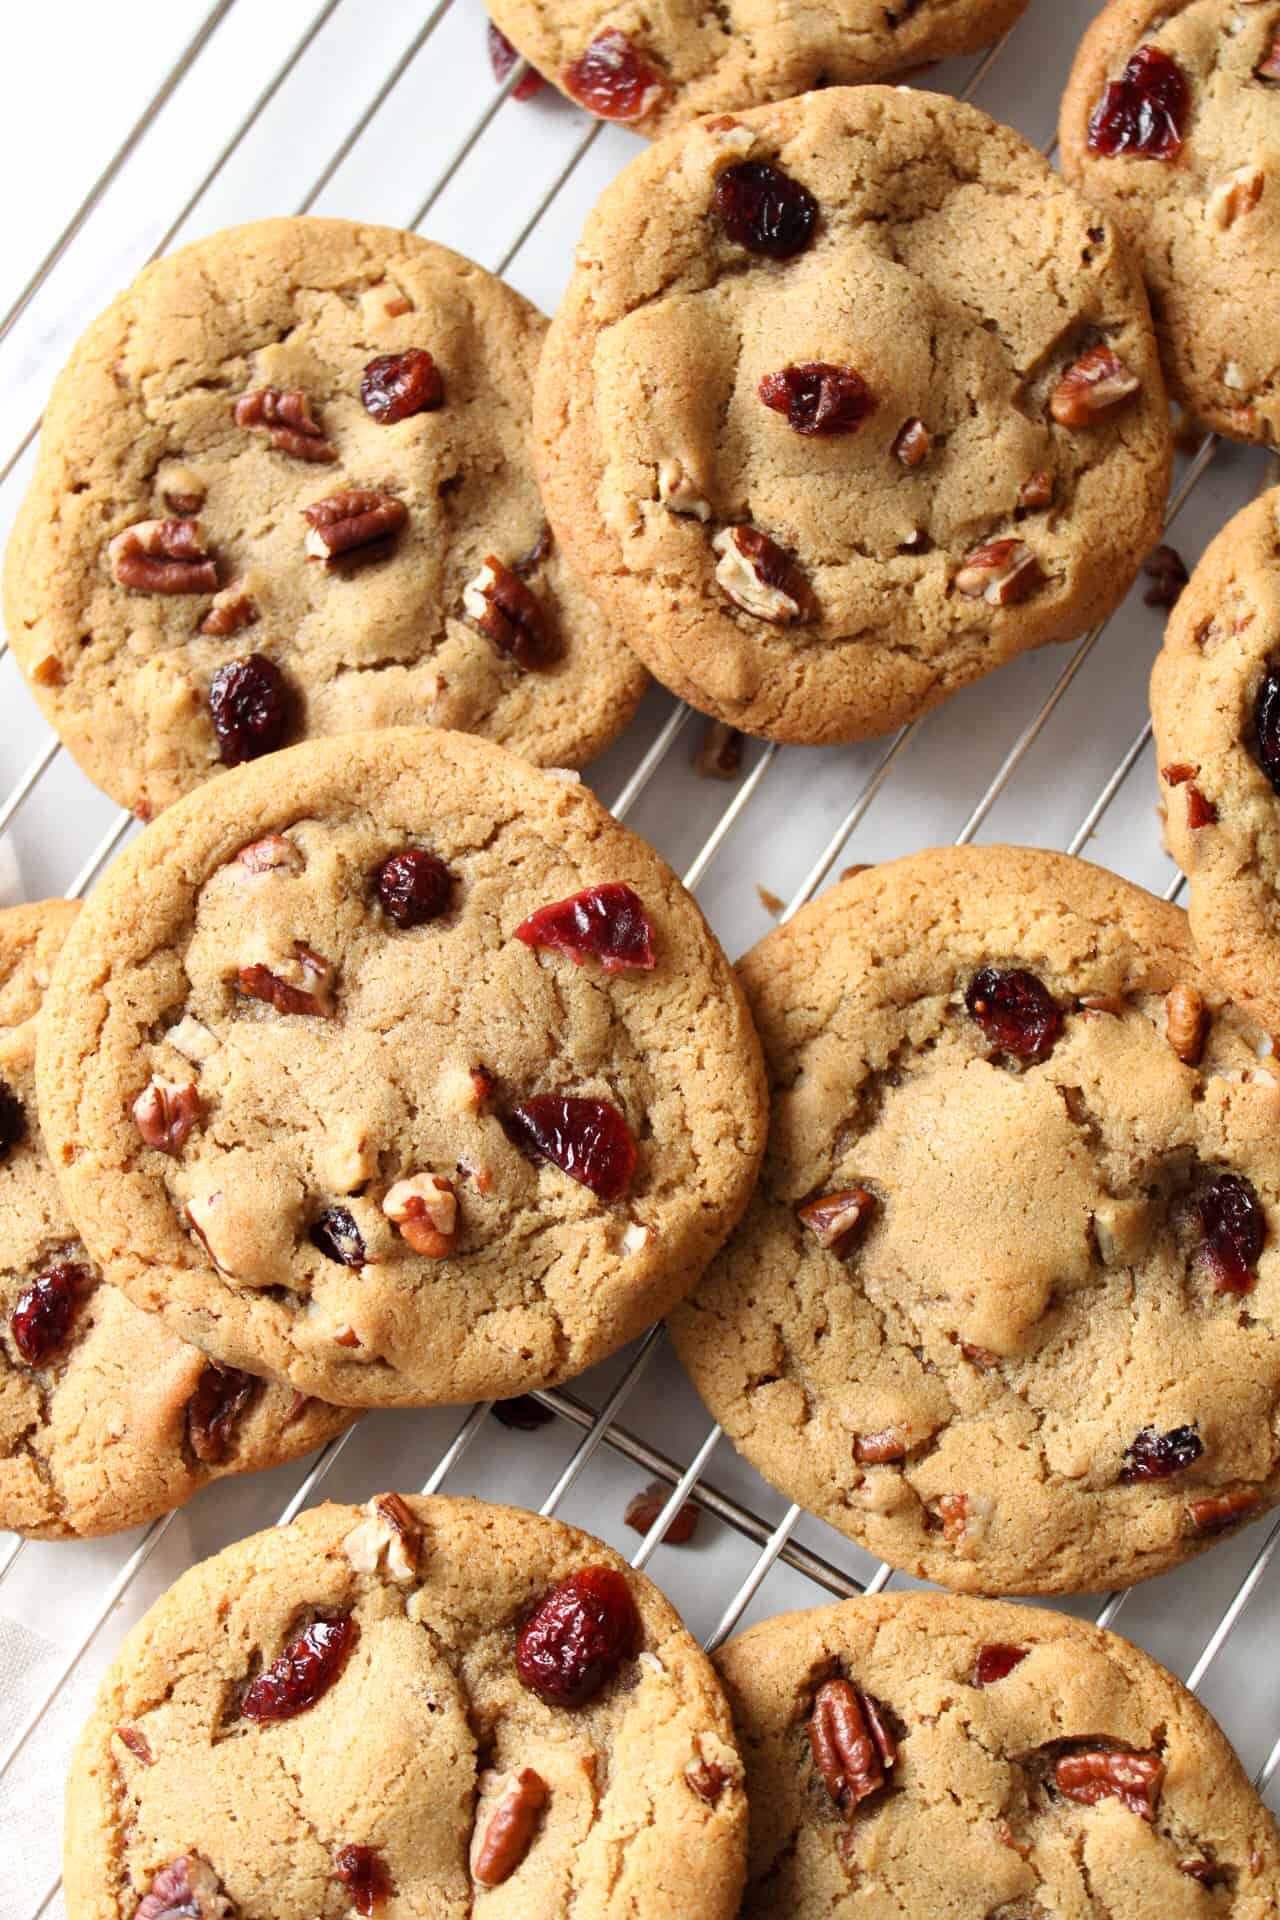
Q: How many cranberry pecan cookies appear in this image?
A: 10